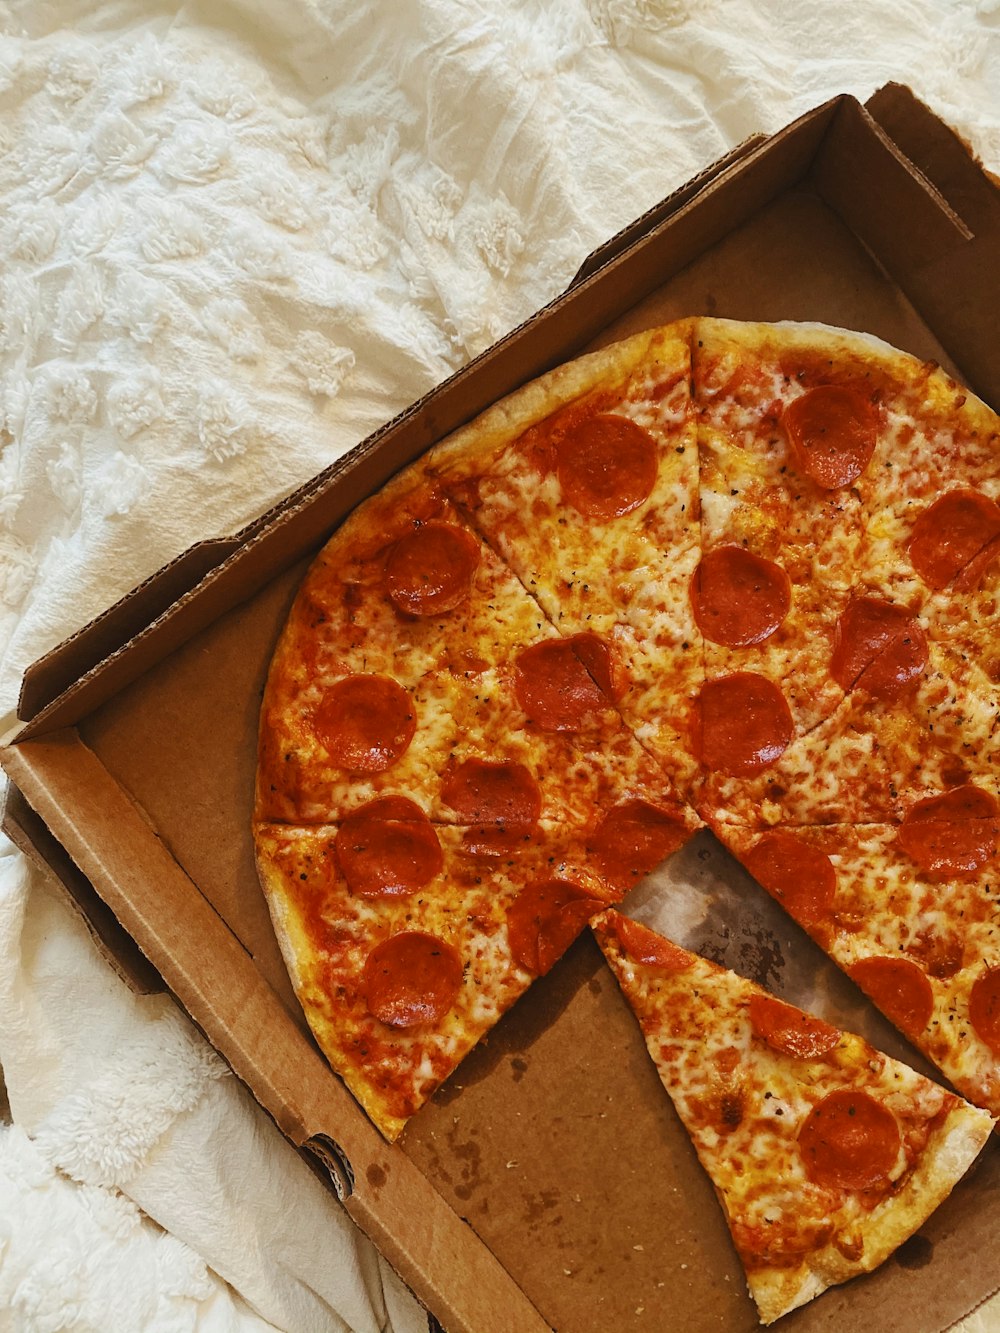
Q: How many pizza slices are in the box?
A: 7